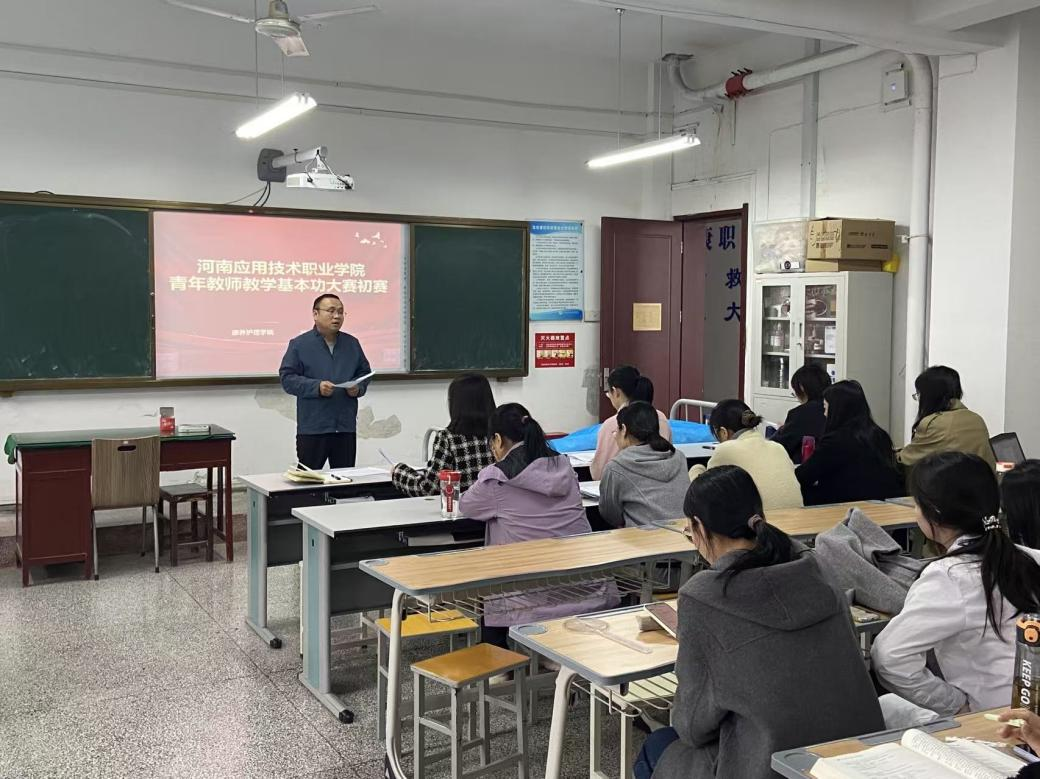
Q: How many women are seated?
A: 11